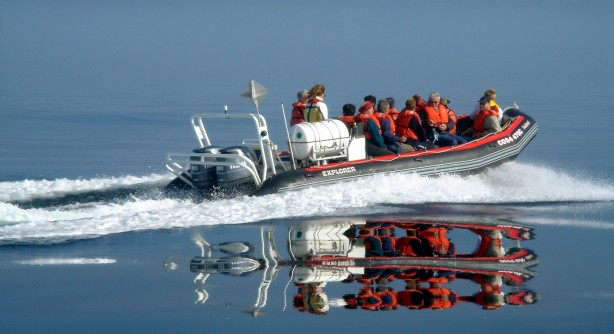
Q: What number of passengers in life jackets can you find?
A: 13